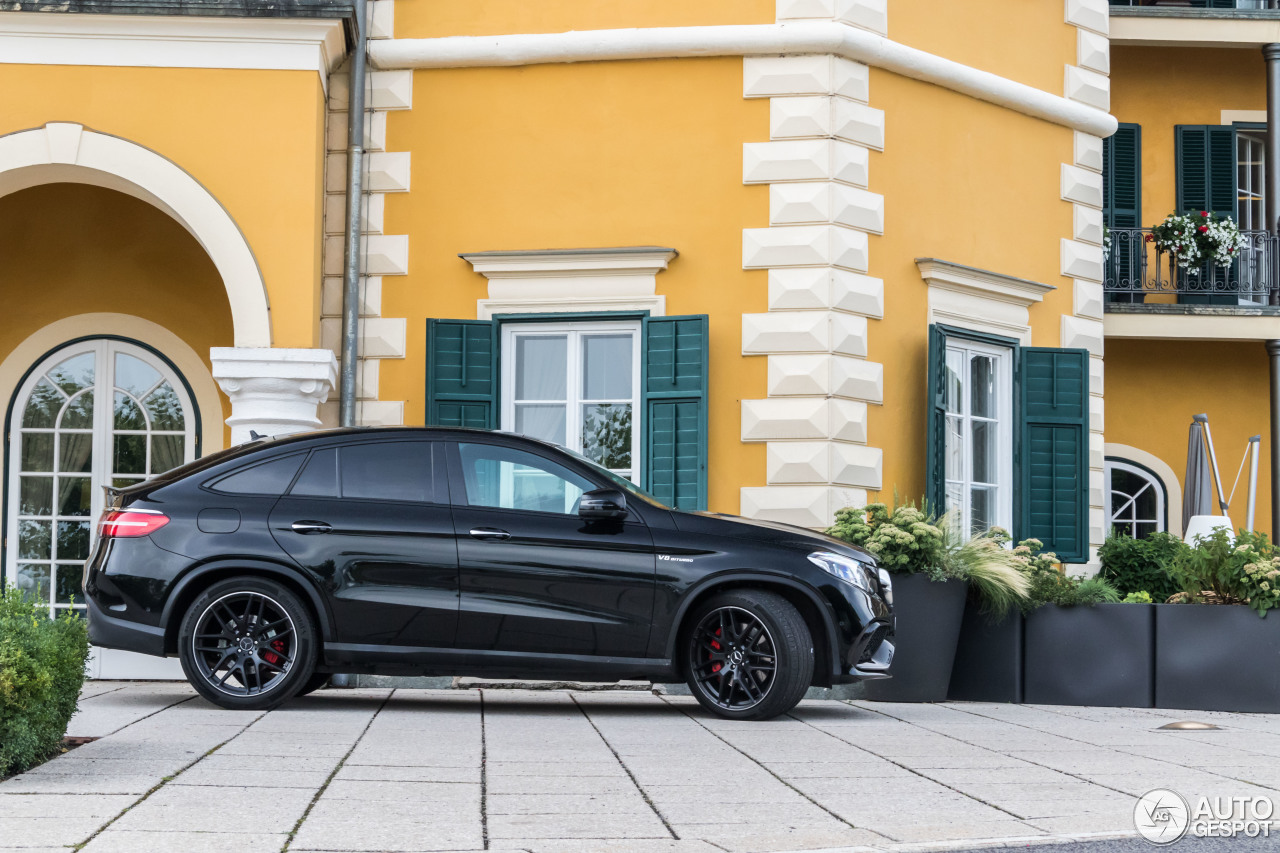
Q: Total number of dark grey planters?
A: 4